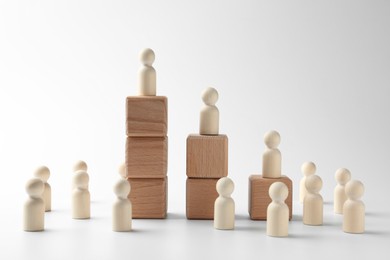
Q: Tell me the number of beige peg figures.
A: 15